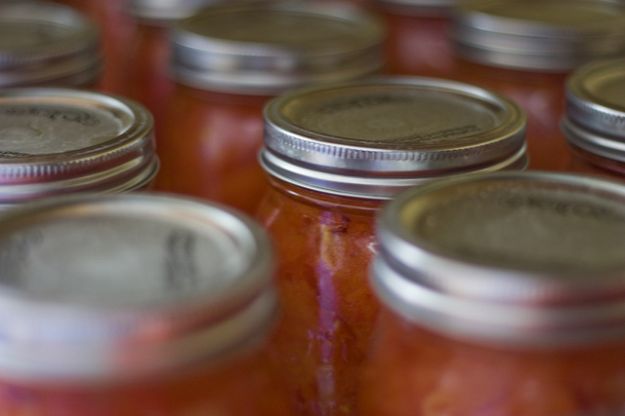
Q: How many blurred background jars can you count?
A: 5